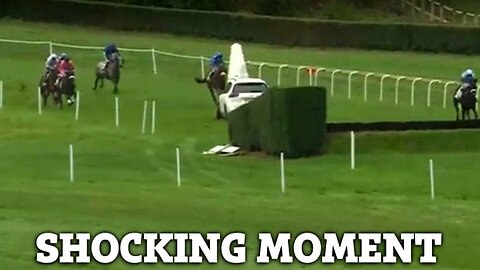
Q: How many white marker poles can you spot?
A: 11